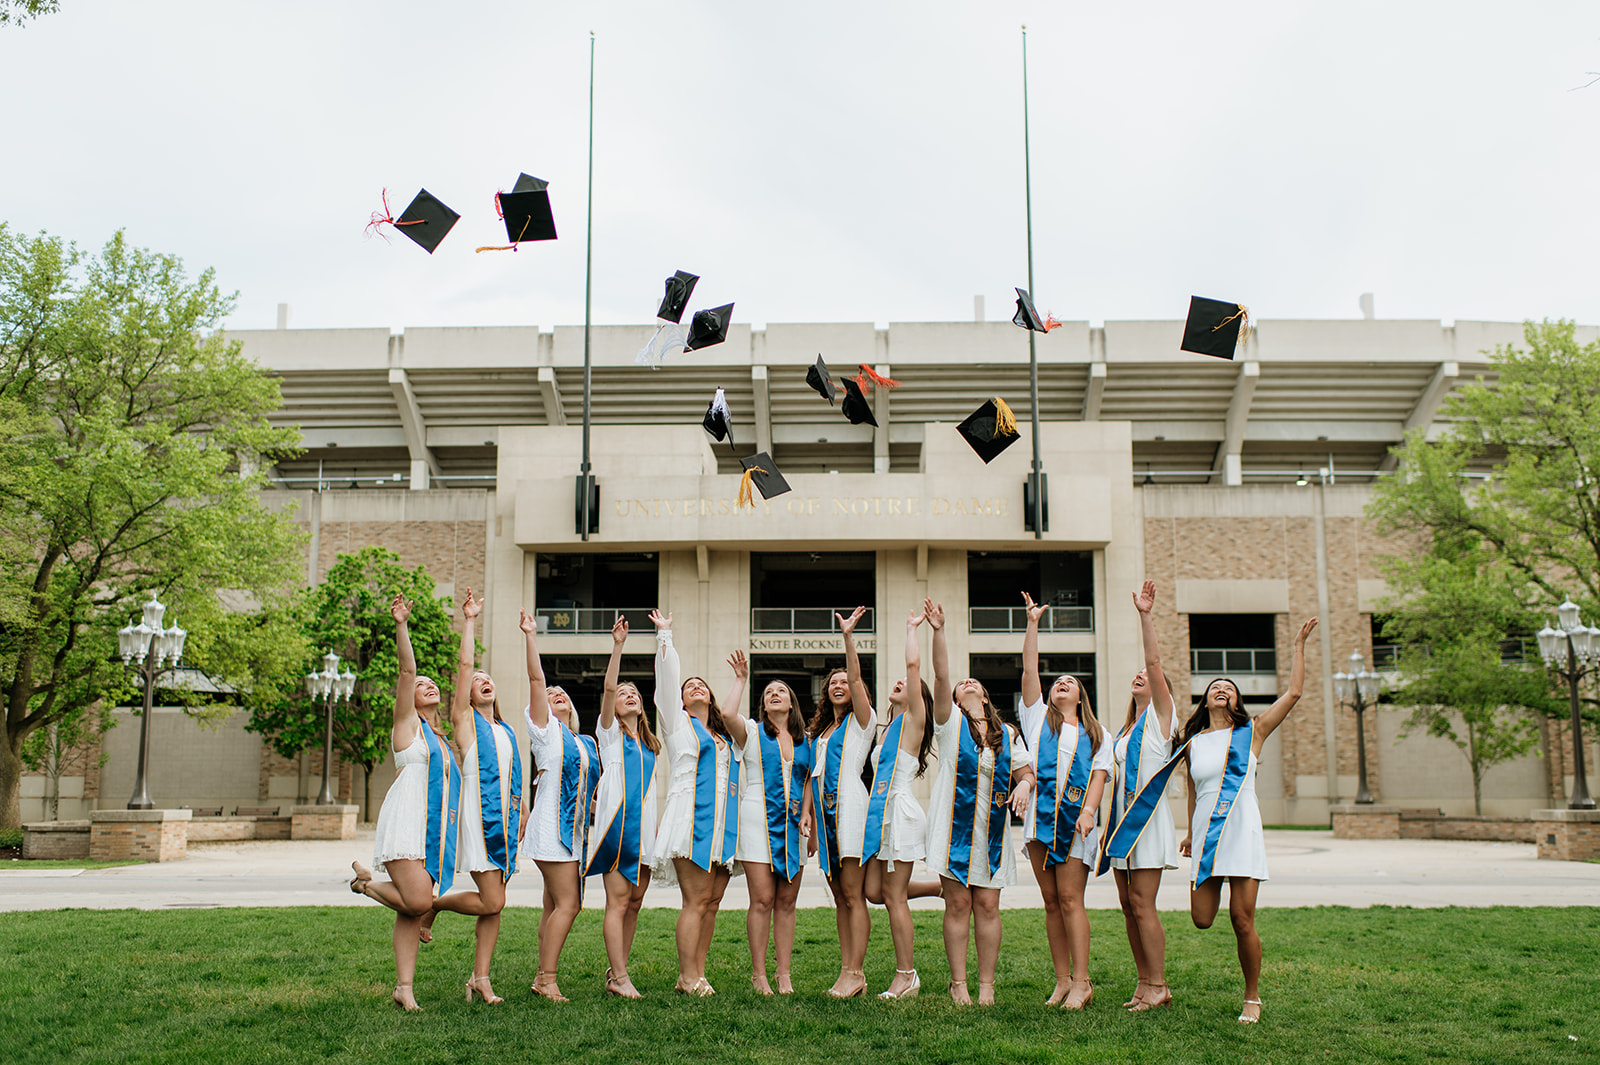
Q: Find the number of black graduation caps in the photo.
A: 12